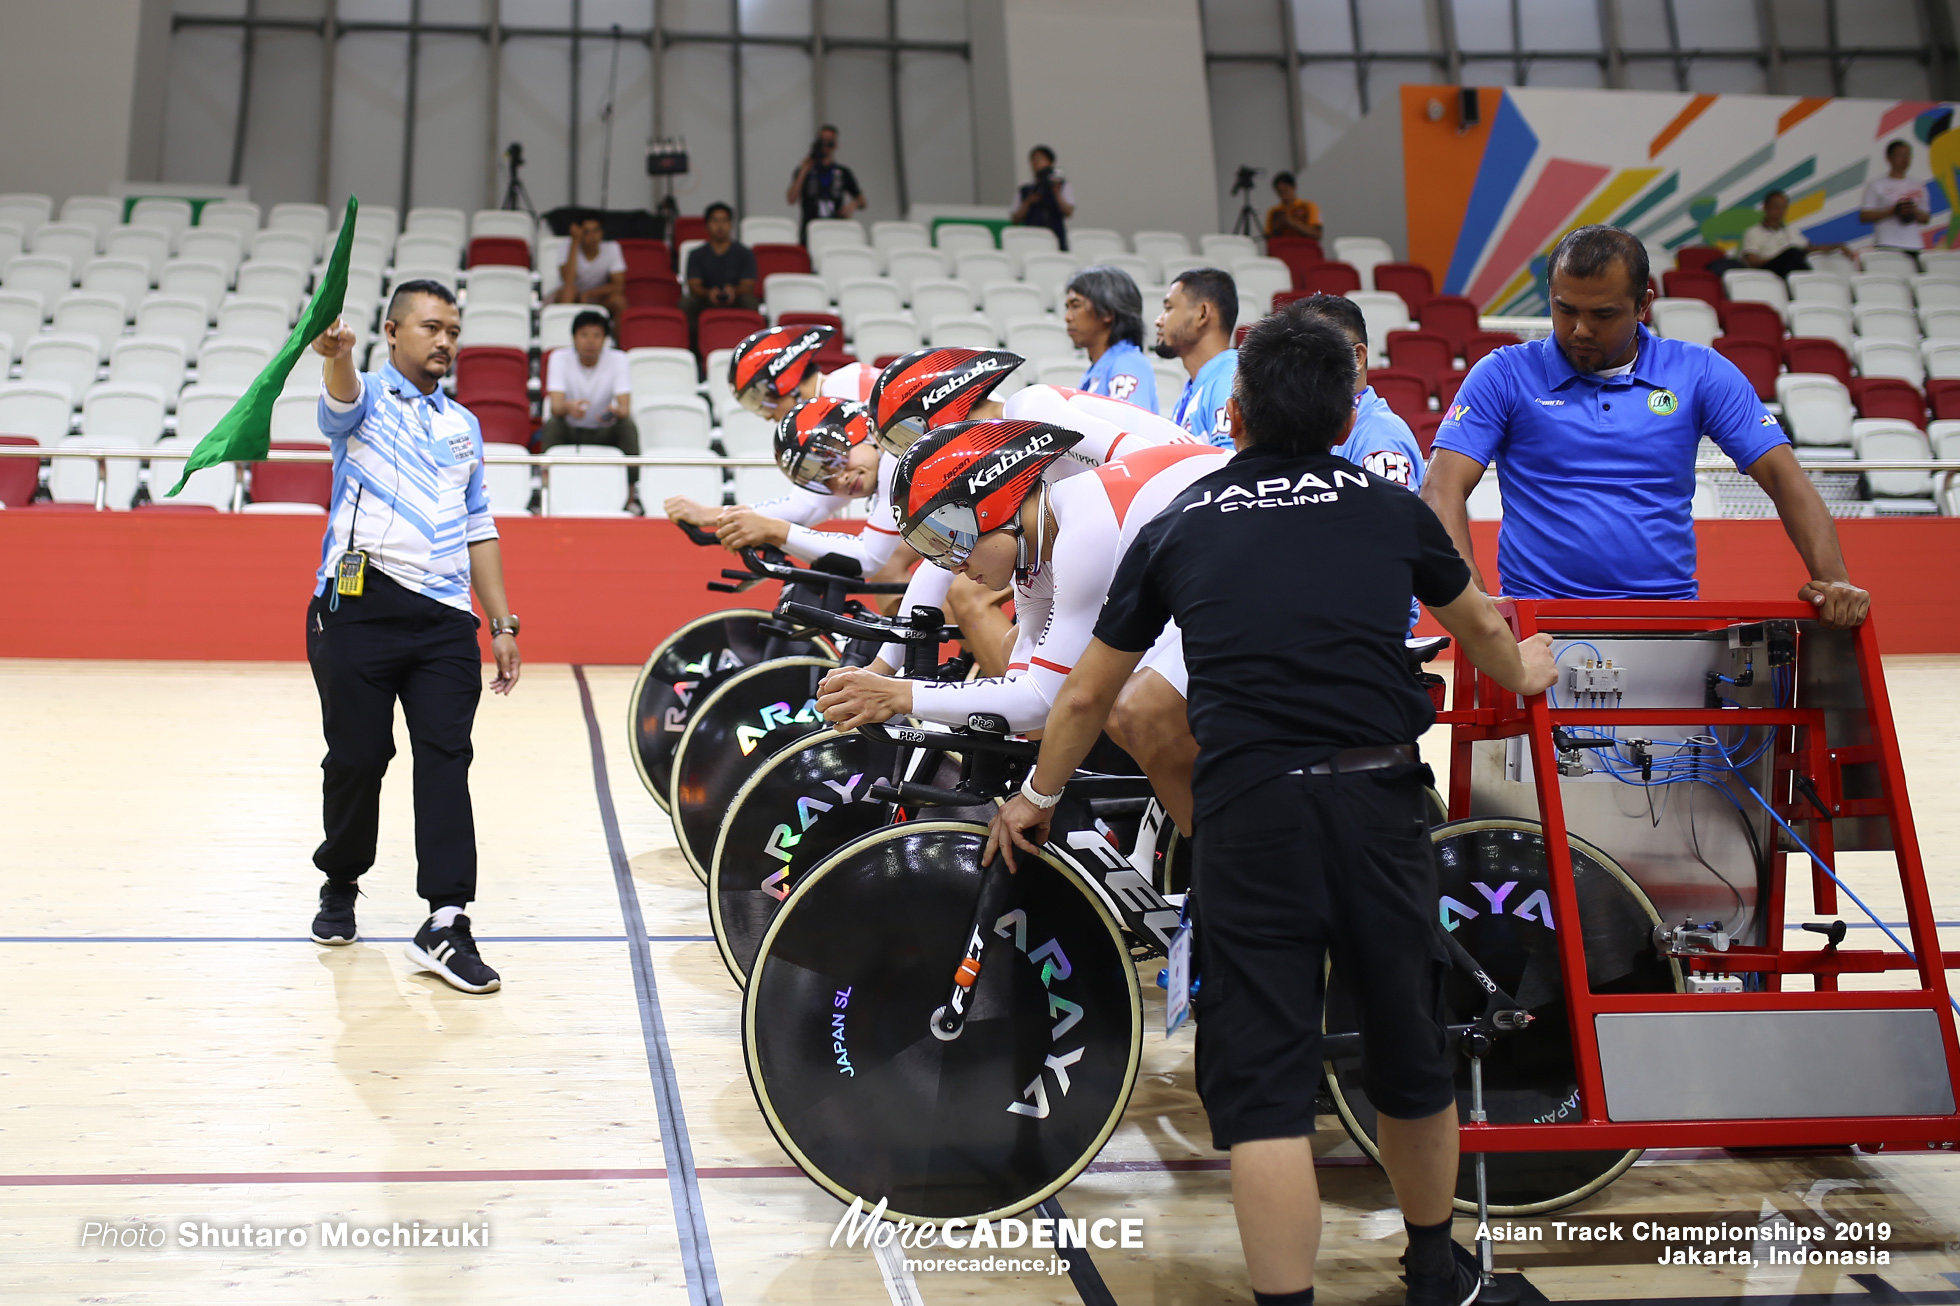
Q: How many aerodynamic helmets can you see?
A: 4